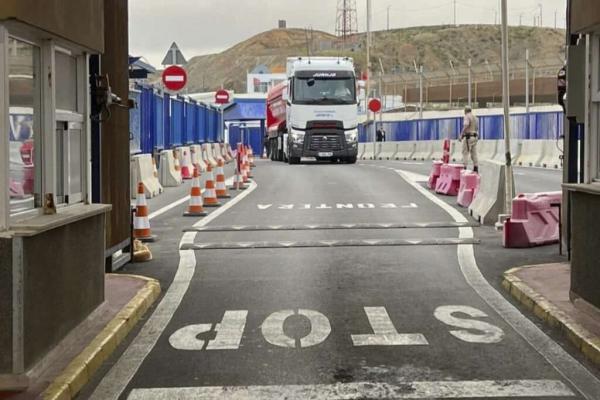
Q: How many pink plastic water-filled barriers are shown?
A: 4